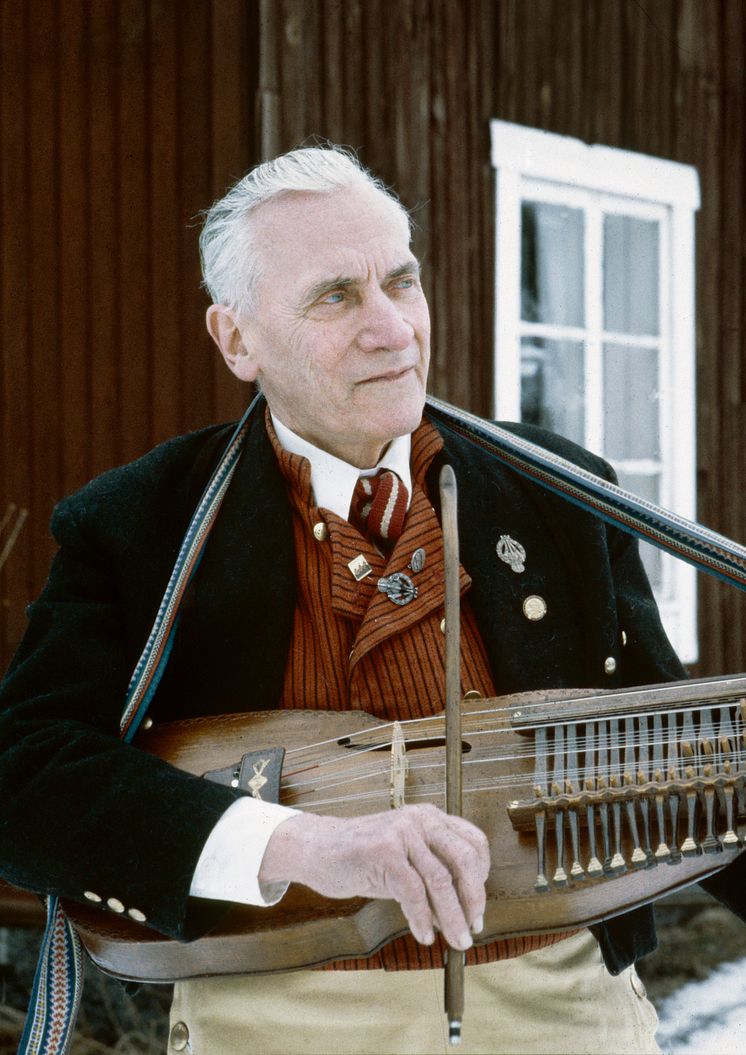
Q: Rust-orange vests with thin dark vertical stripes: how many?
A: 1